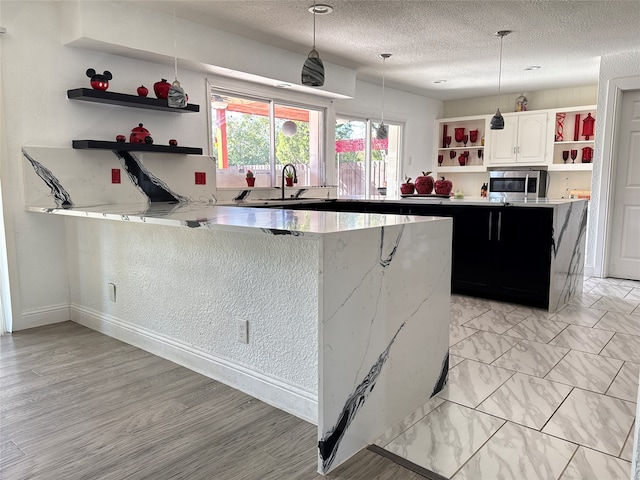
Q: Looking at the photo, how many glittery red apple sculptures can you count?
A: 3